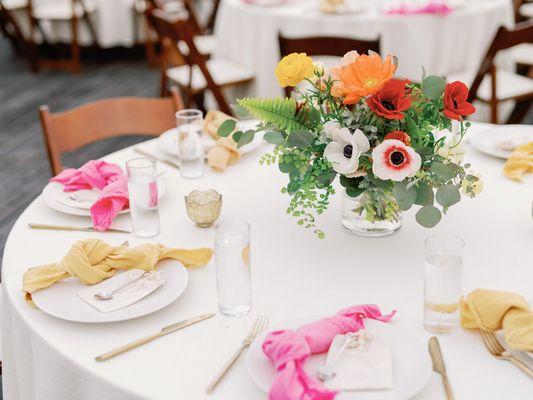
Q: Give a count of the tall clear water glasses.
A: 4